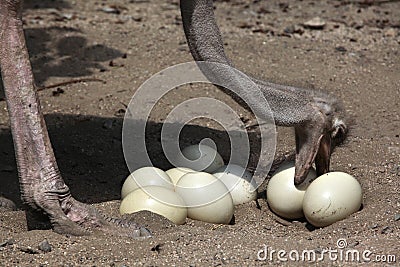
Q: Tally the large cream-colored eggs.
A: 8